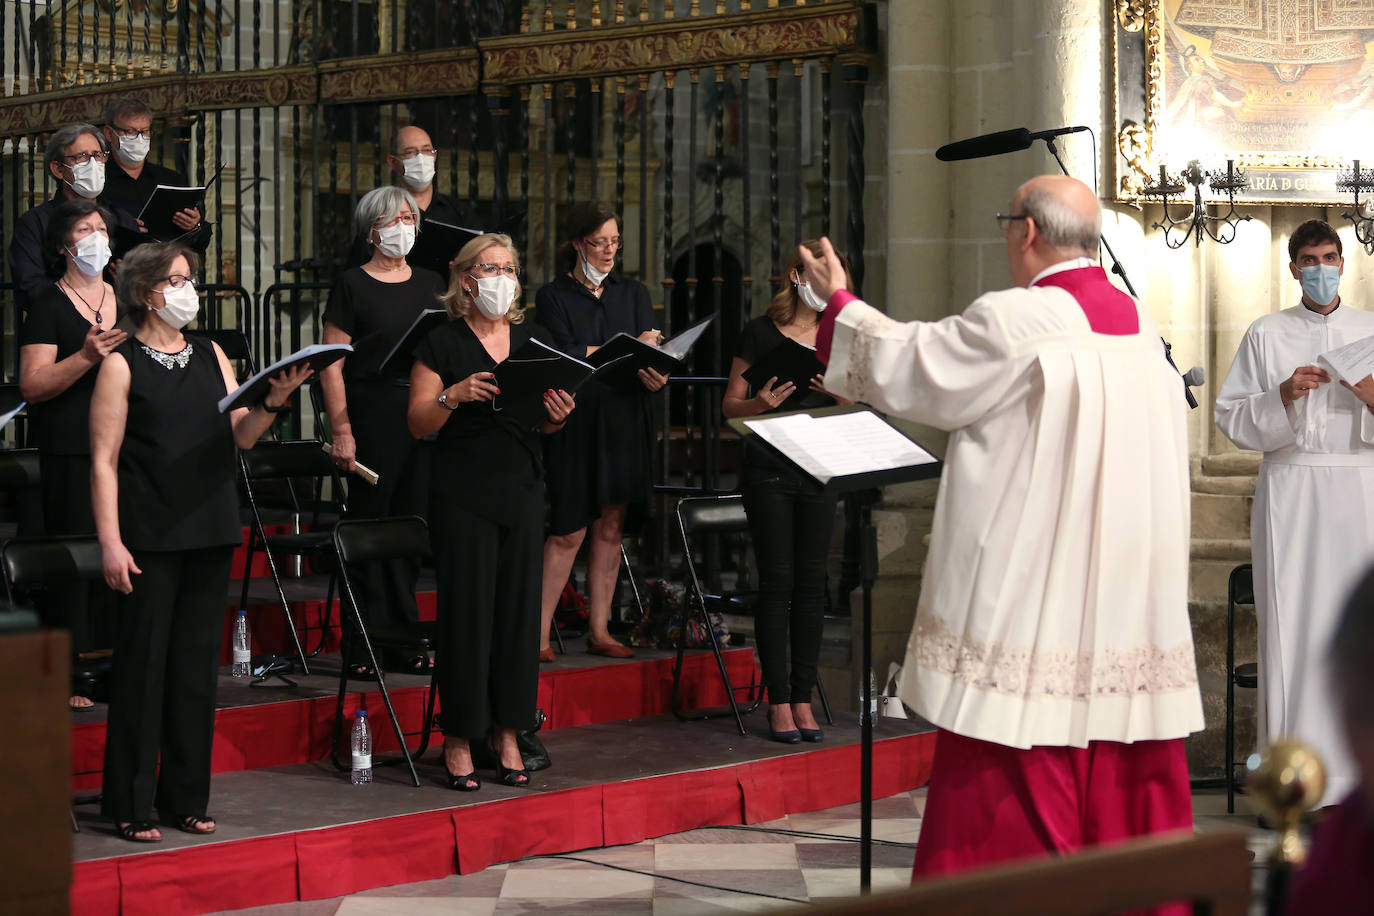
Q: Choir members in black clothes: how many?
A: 9